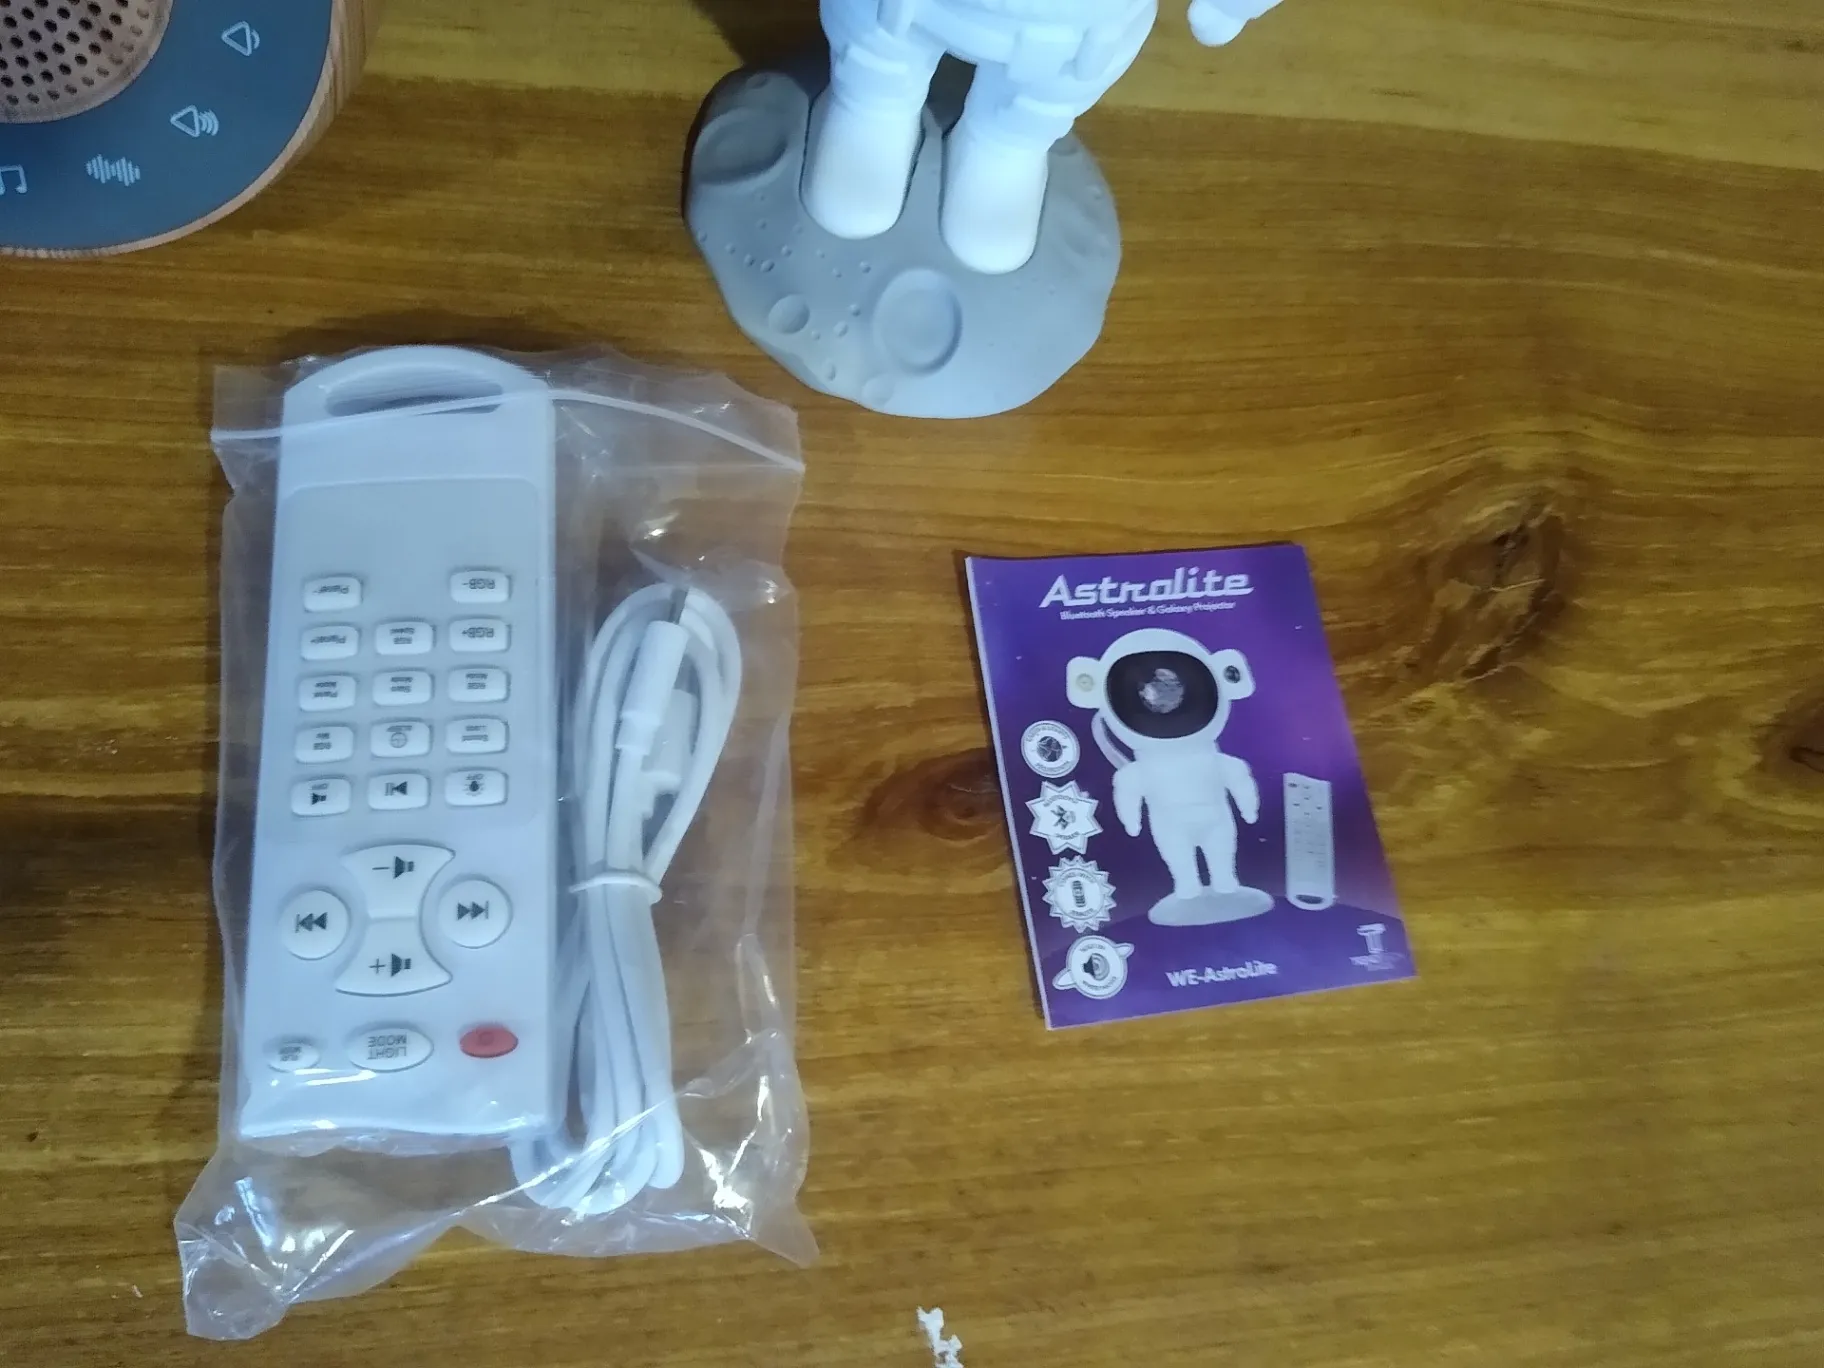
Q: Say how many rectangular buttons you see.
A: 14